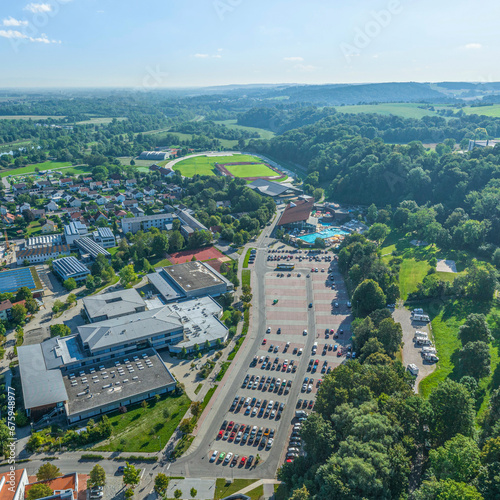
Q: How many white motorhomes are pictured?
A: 7